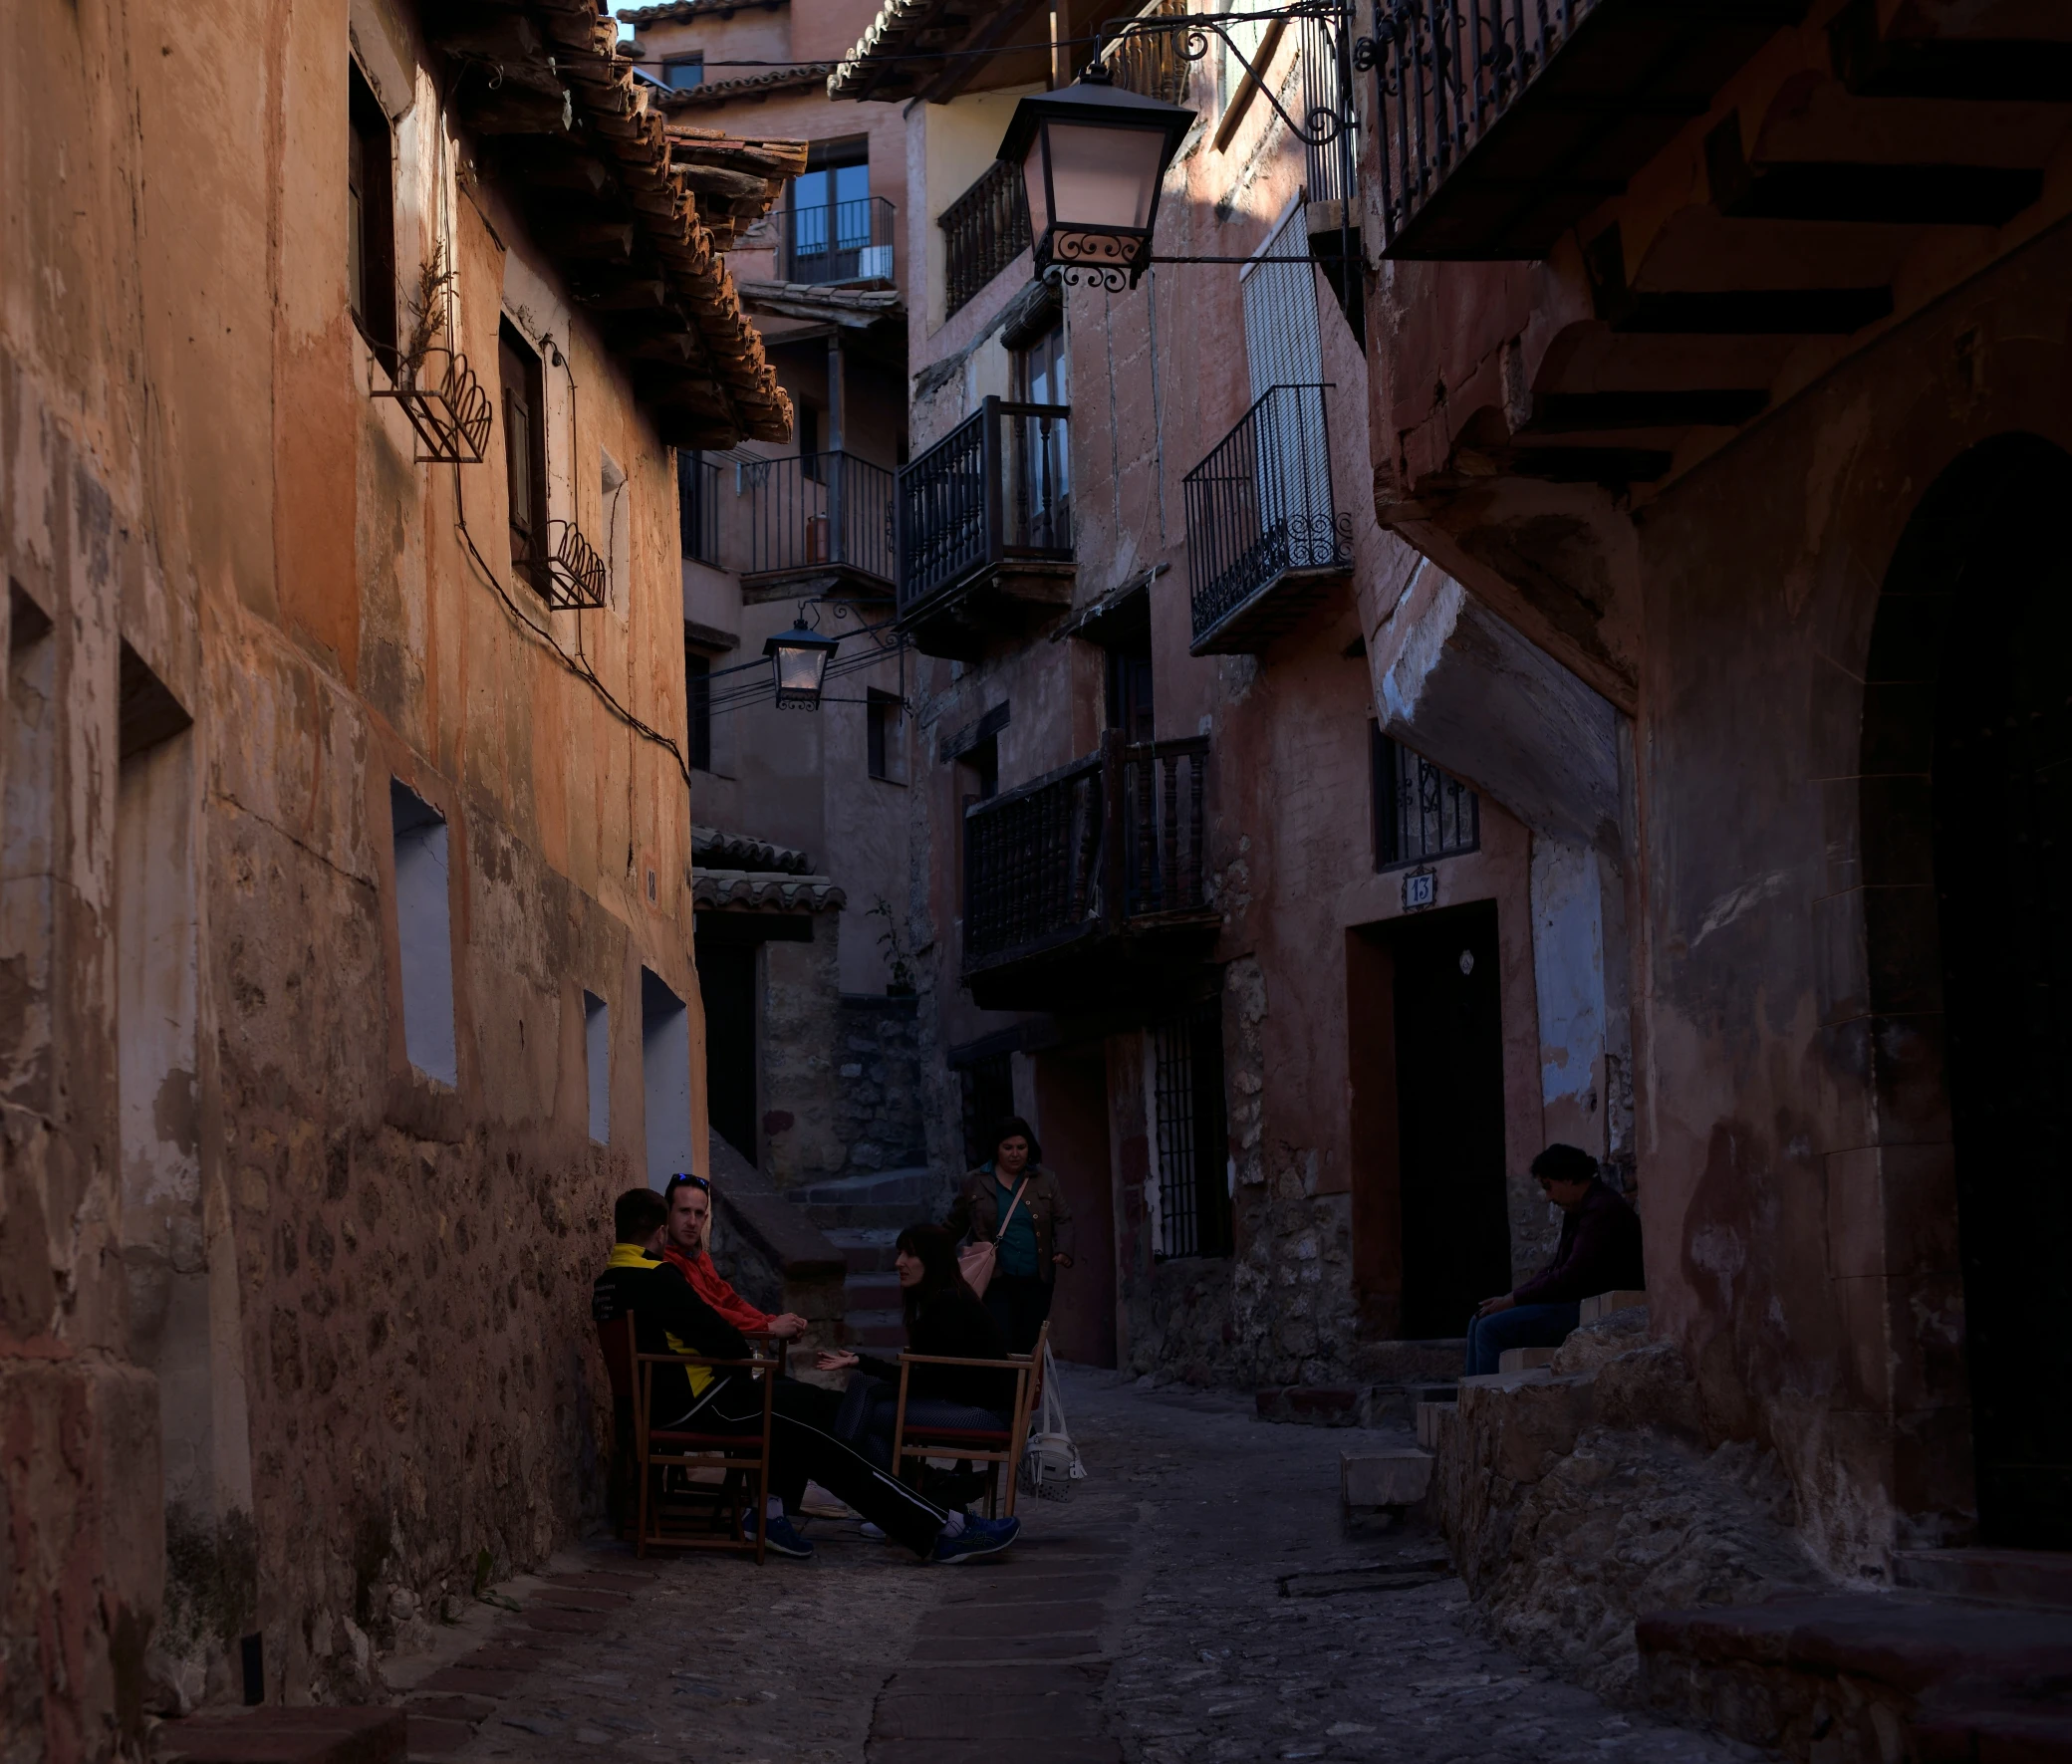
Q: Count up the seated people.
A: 4